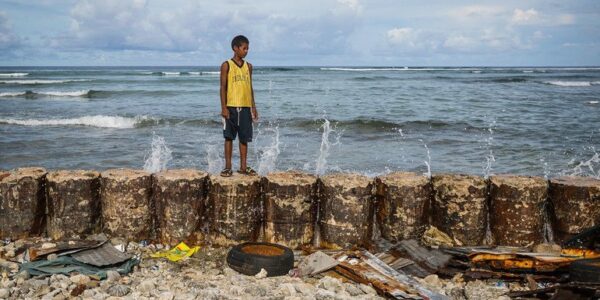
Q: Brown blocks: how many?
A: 11